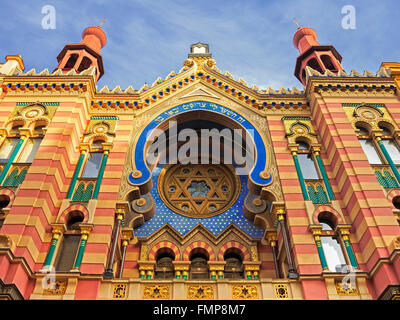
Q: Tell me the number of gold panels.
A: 7